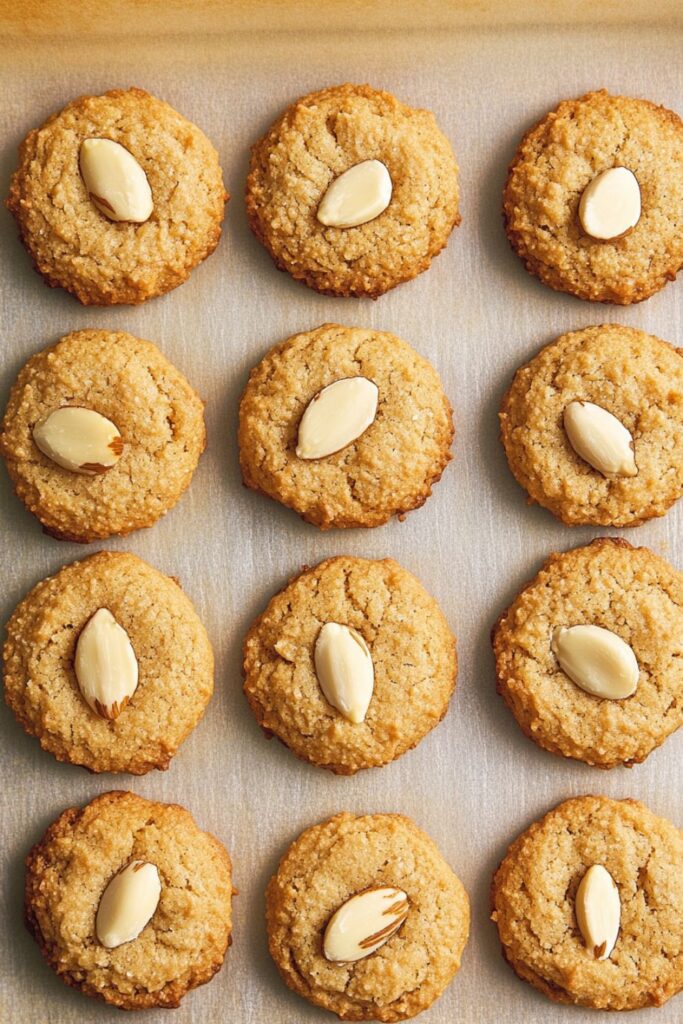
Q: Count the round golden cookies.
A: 12